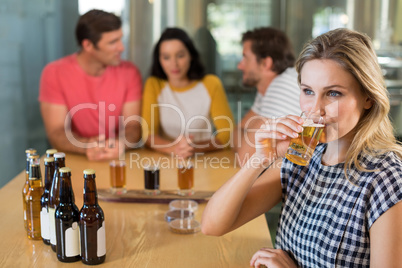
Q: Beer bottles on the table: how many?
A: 7